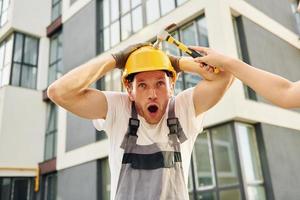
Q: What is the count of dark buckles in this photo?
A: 2